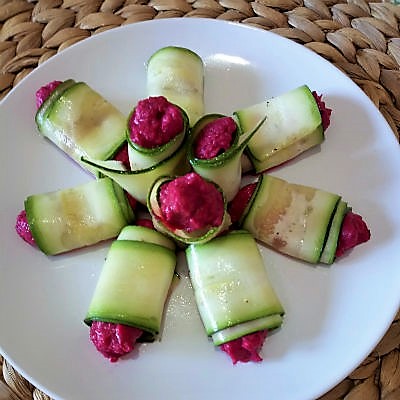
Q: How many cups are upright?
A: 3